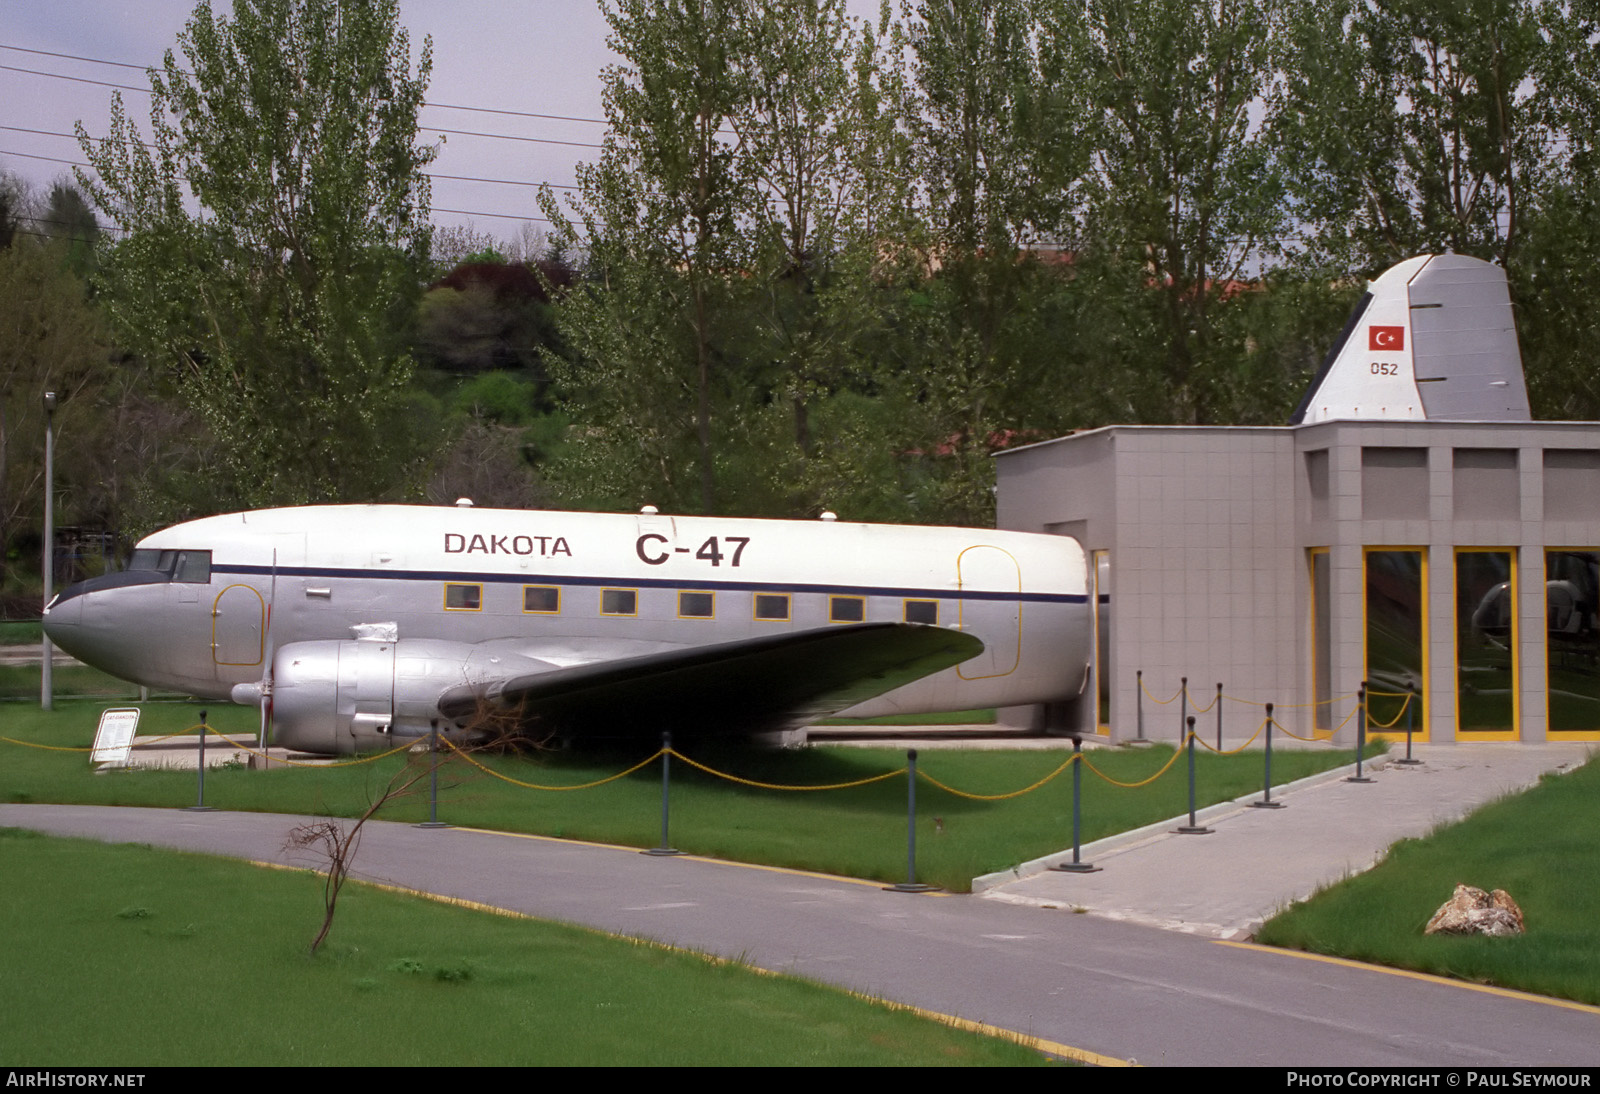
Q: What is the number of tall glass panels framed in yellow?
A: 5